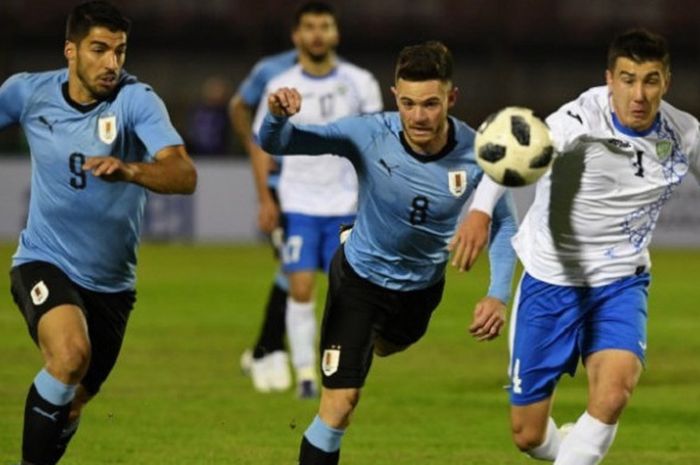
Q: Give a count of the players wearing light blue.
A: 3